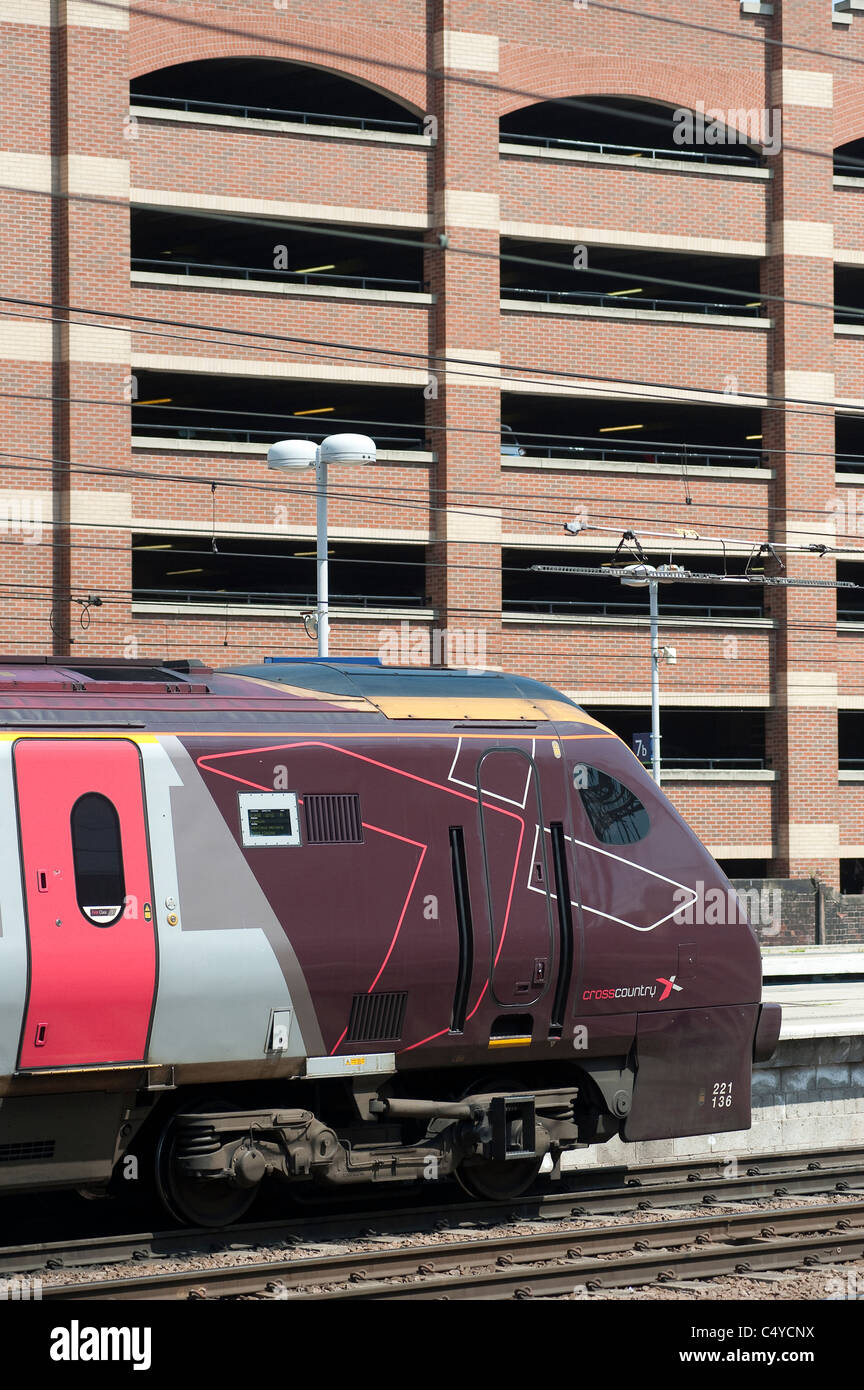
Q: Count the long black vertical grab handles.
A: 2